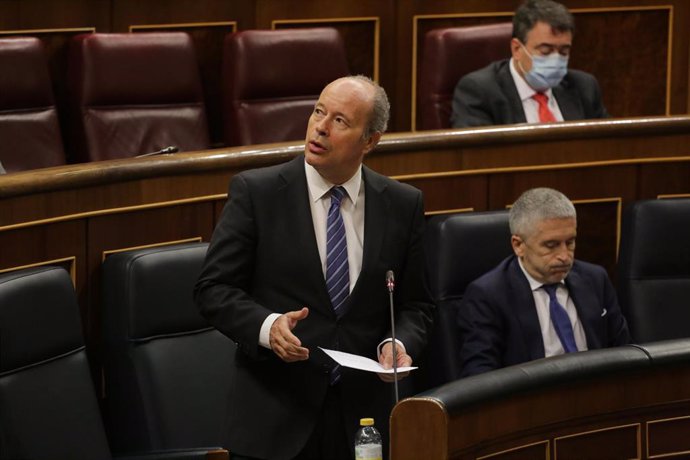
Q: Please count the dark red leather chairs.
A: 4